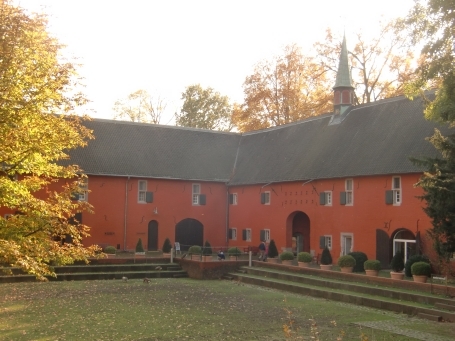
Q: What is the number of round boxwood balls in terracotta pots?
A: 8